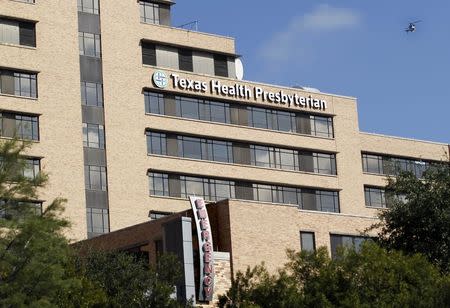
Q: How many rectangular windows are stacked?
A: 6